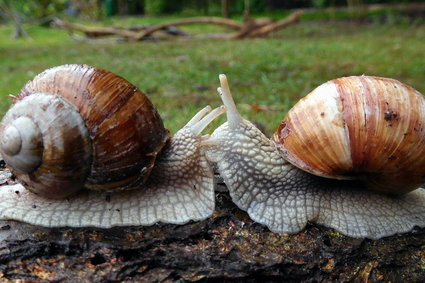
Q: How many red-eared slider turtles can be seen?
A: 0